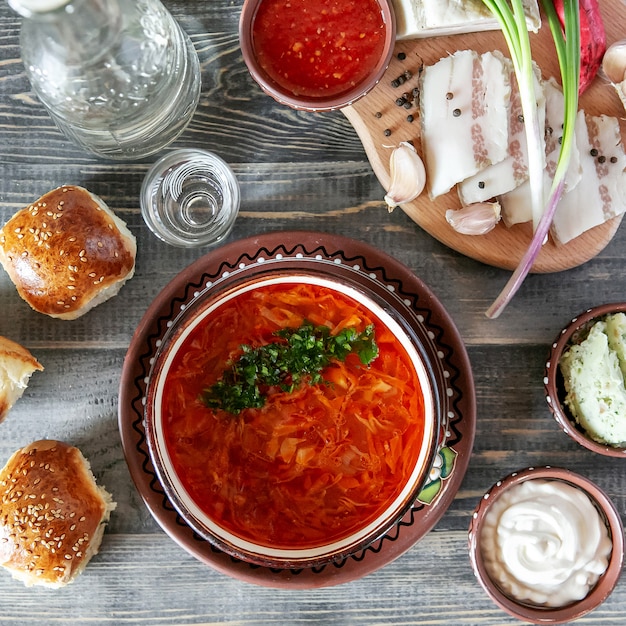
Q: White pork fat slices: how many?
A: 4